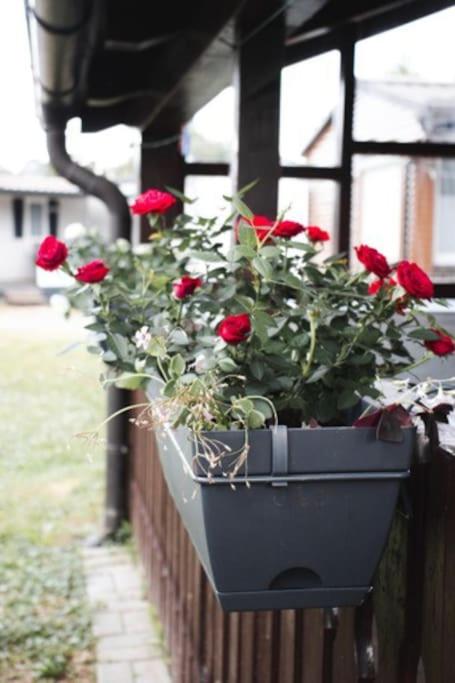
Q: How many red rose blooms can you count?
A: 12